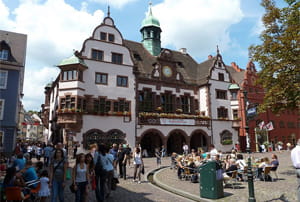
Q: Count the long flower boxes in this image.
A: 2